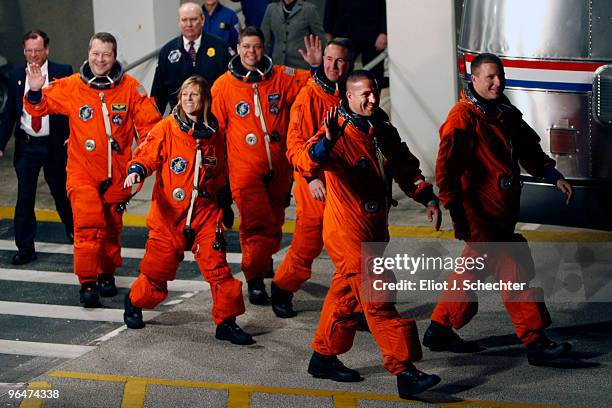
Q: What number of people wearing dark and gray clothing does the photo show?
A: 4